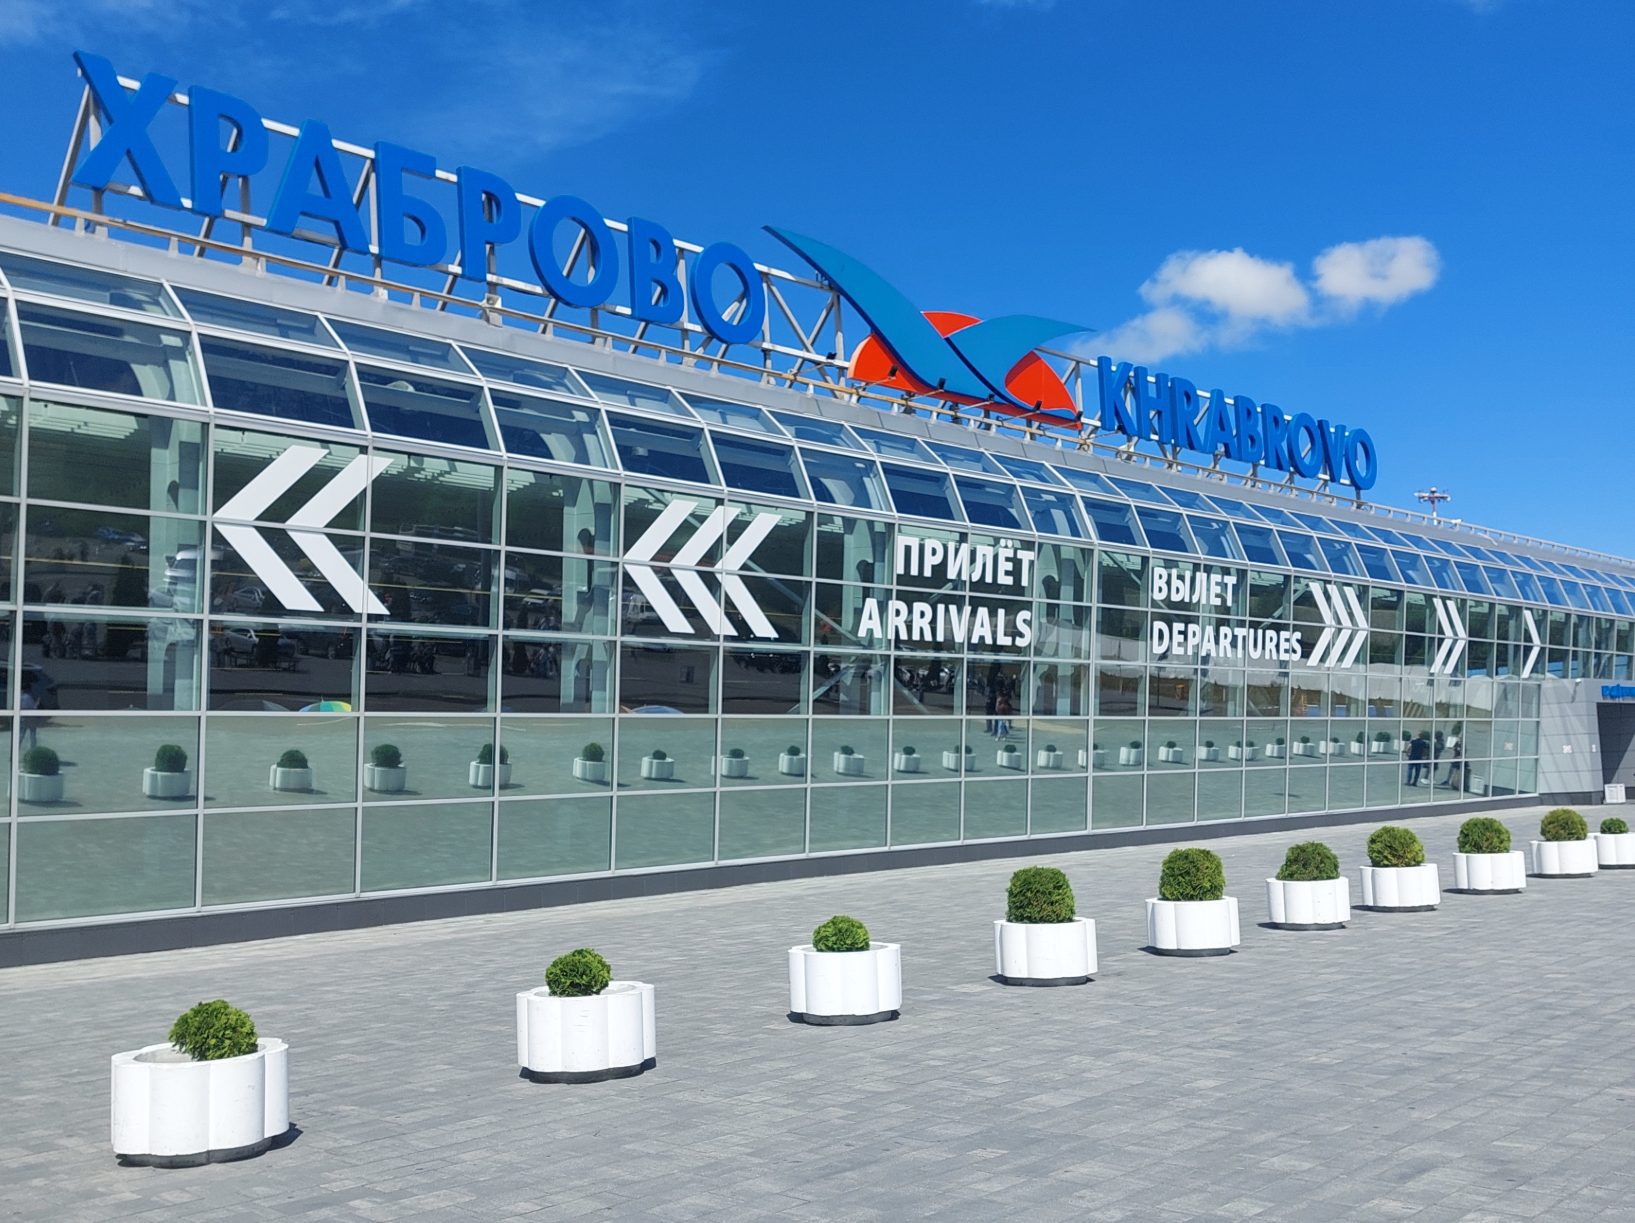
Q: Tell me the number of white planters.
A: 10